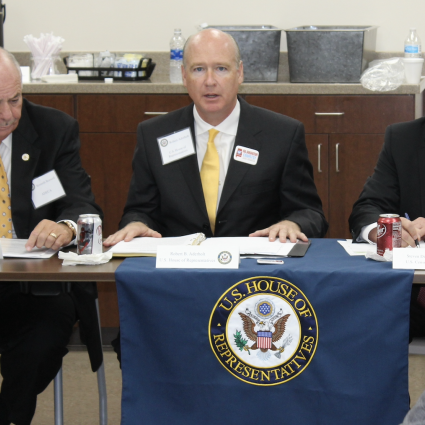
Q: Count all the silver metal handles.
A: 4